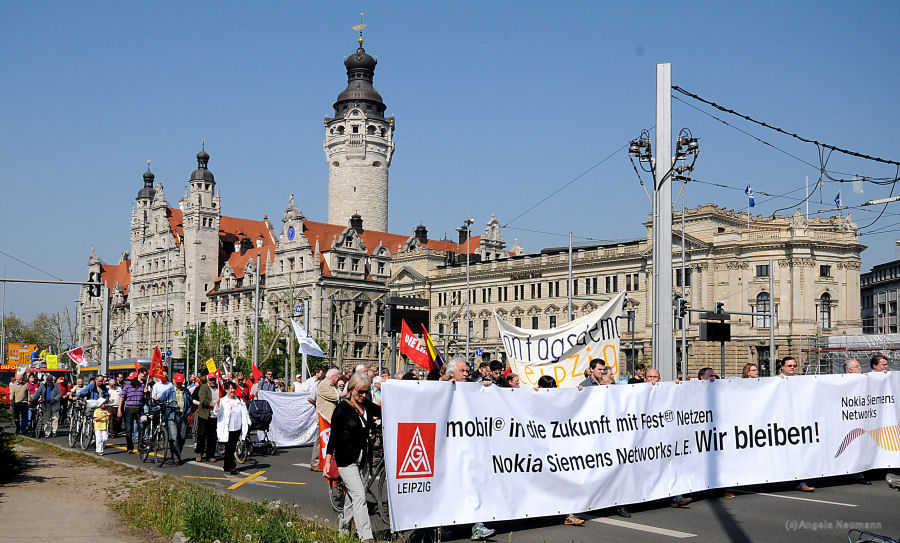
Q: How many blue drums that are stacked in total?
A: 0